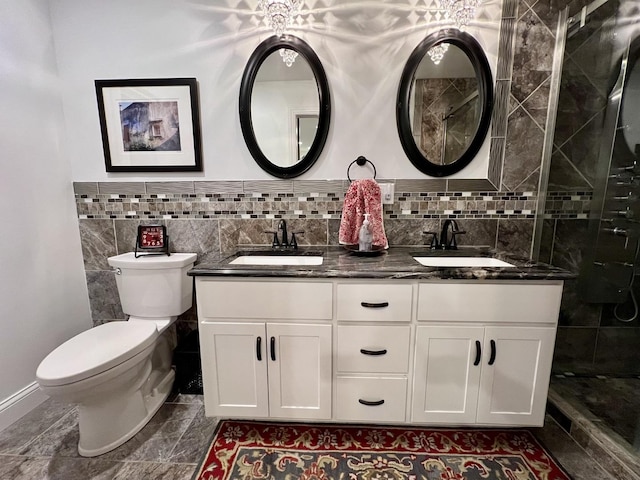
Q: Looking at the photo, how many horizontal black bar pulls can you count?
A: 3